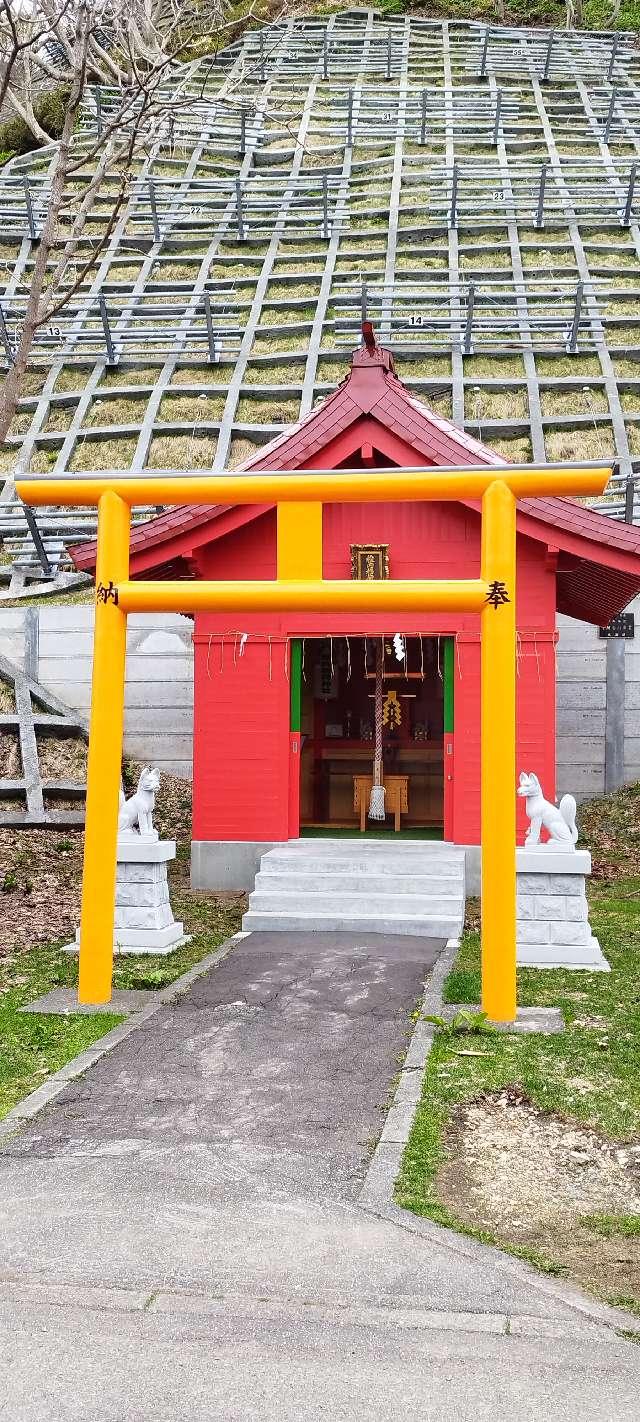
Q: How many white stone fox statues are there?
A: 2